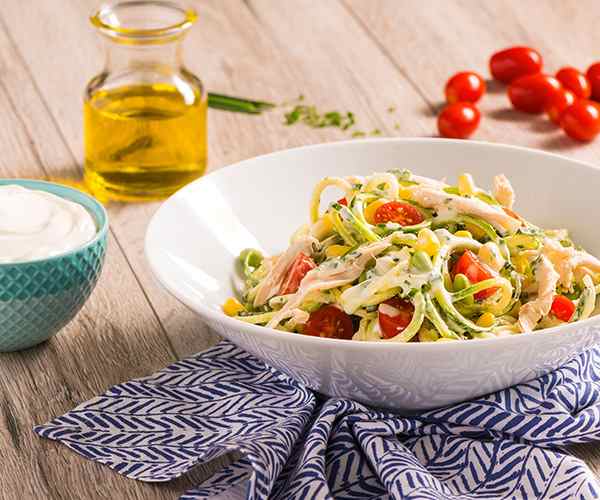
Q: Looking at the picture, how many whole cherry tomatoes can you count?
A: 8